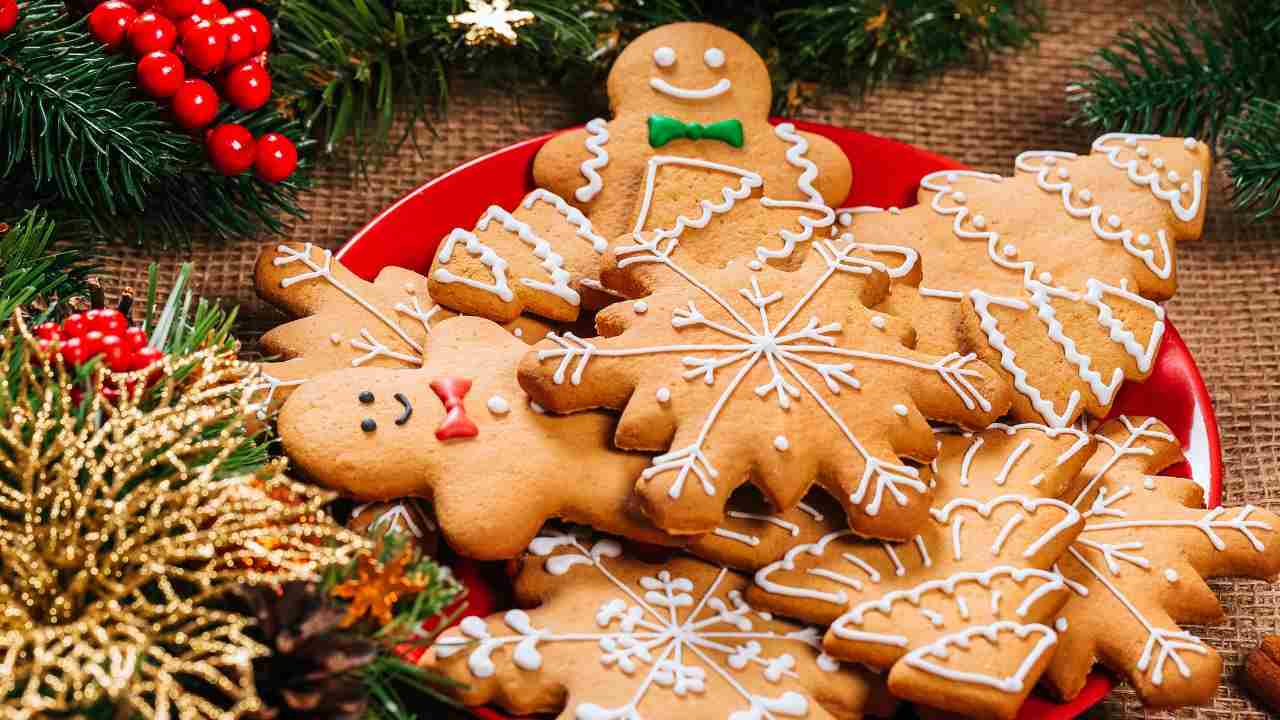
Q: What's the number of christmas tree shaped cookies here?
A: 5